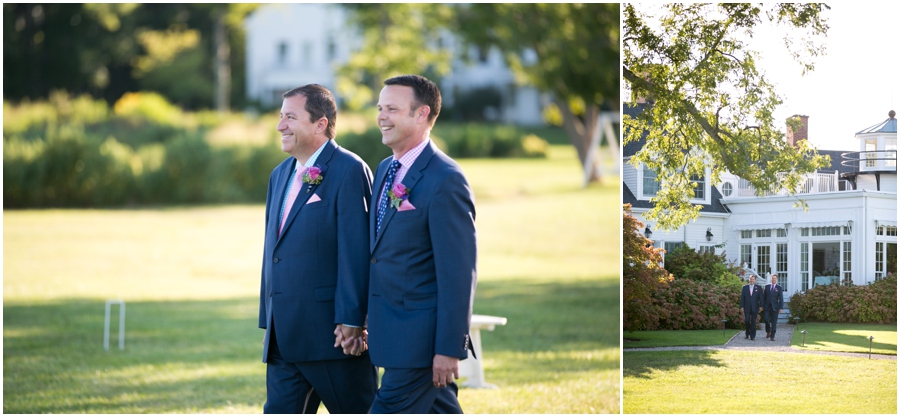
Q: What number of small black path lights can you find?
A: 4